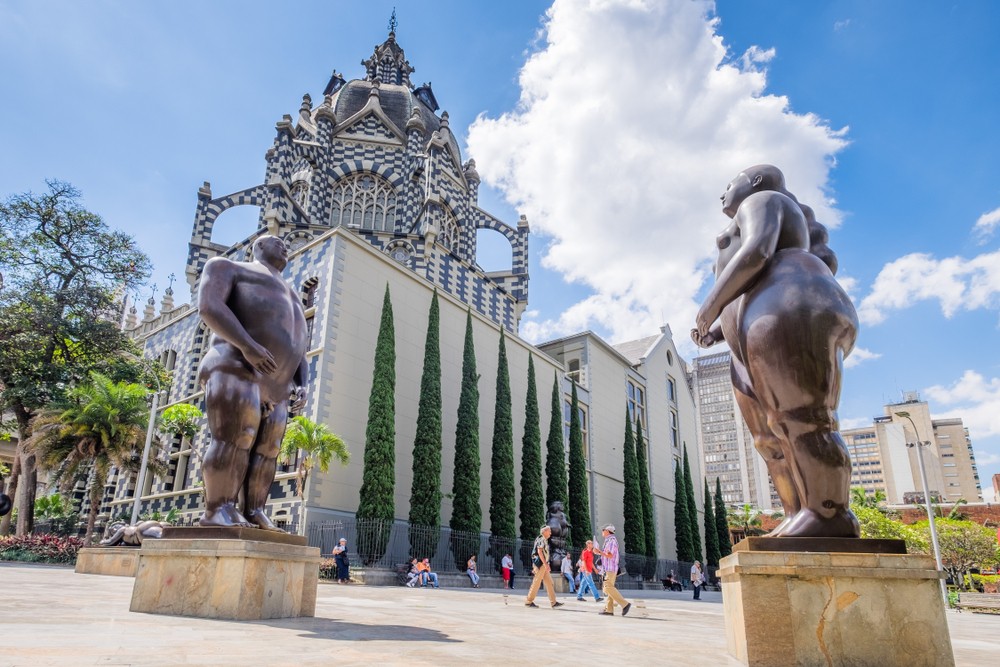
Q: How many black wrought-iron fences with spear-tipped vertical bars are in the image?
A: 1